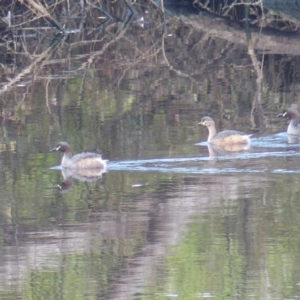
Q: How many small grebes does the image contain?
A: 3